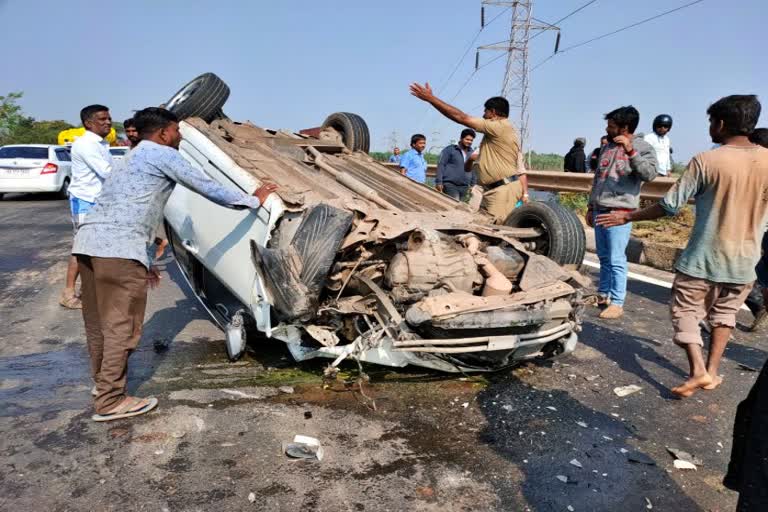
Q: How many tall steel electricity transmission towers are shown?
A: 1